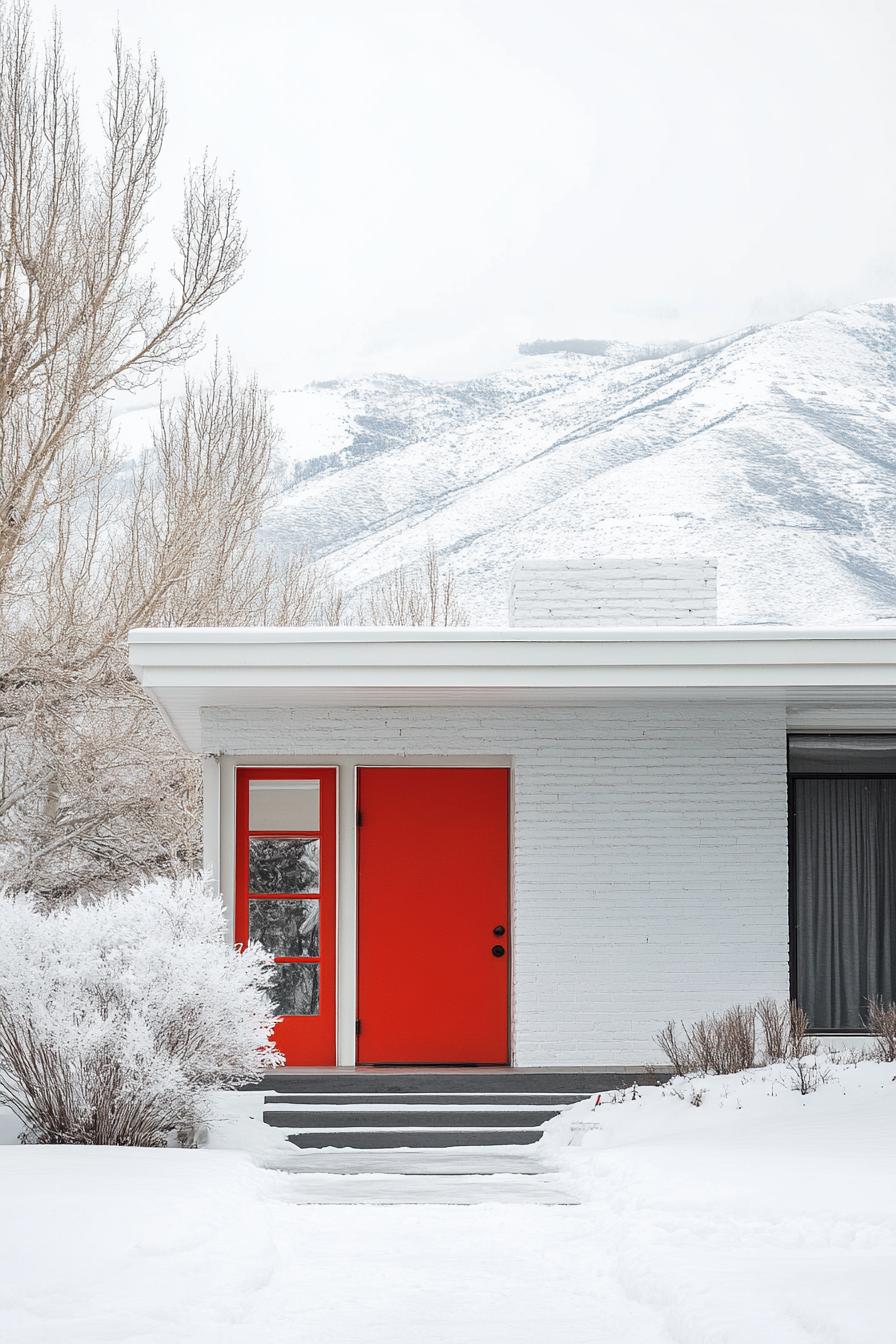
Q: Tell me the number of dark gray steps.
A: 4